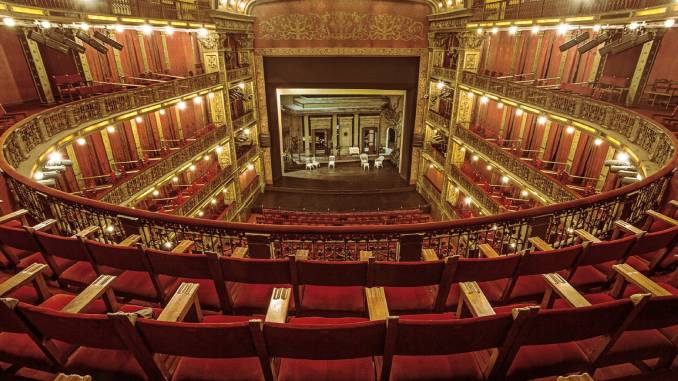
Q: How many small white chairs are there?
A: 5